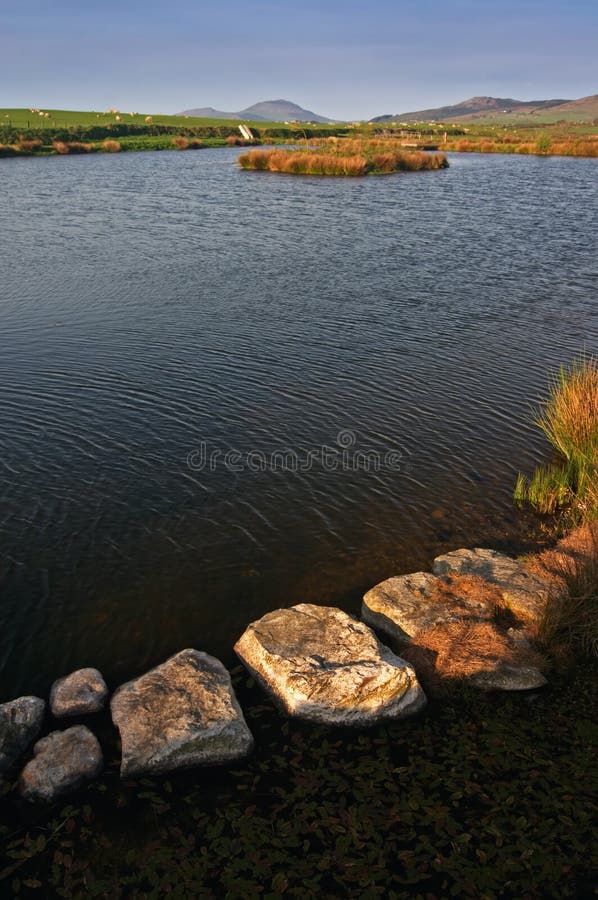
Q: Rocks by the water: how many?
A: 7